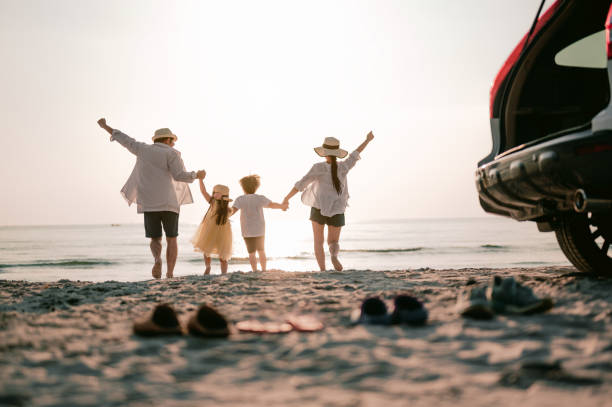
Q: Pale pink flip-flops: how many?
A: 2